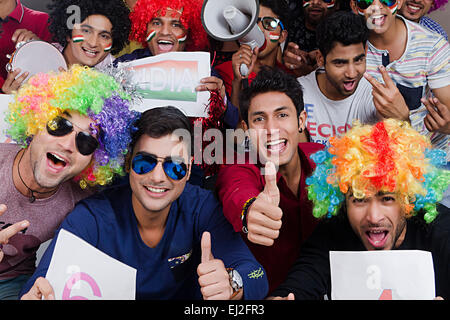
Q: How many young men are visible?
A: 11